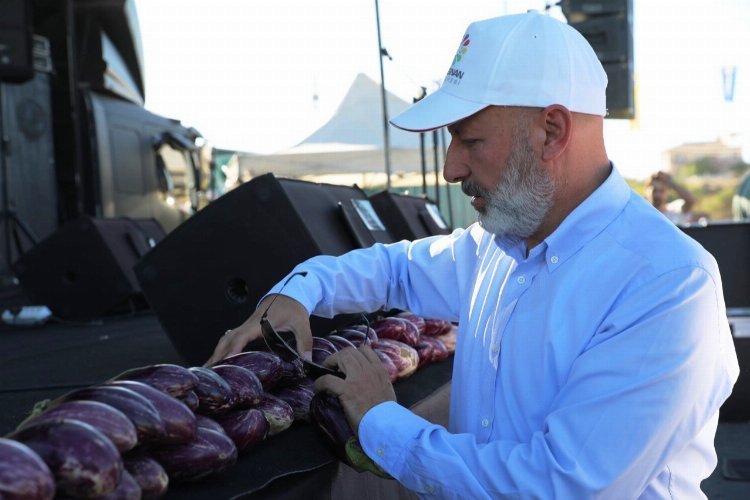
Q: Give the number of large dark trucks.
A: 1